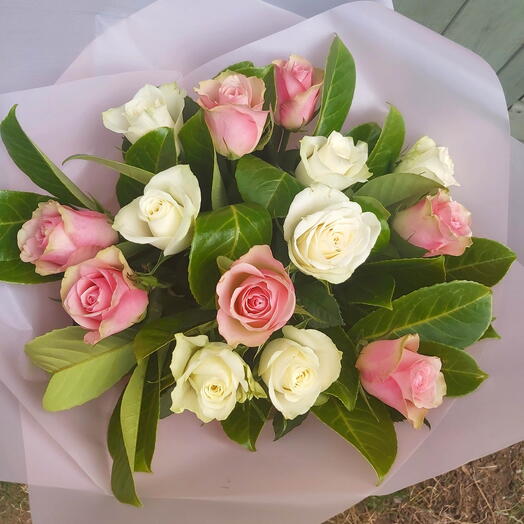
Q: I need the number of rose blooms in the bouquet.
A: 14